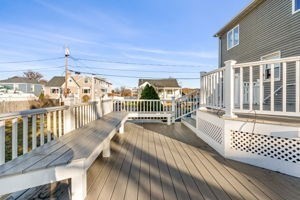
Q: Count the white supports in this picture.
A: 4